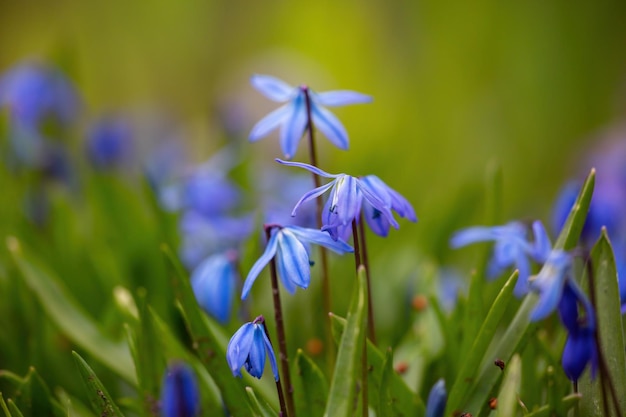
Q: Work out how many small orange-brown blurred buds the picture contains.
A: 3